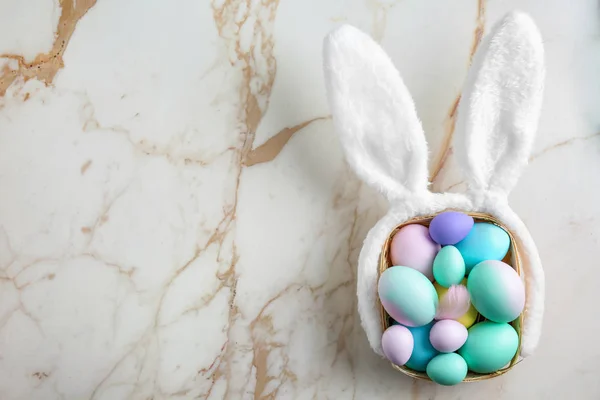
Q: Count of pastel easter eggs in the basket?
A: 12